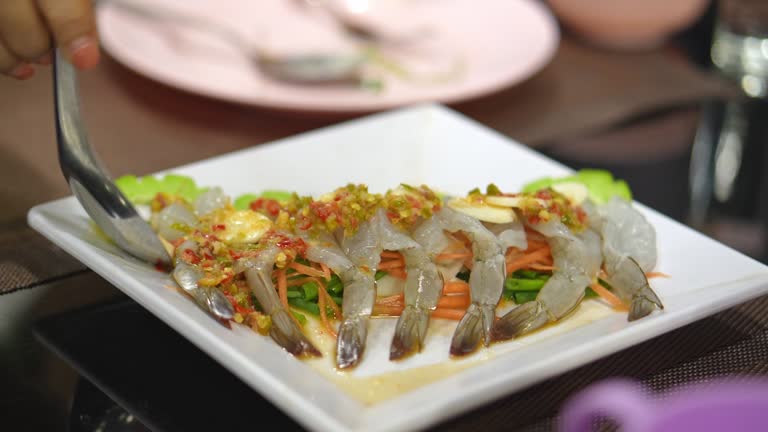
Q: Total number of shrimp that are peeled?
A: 7